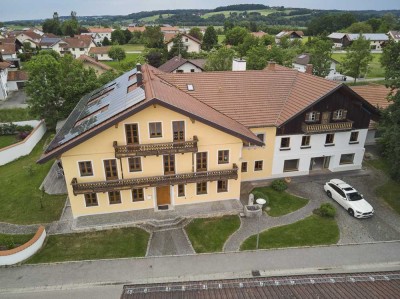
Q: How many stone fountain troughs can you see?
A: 1